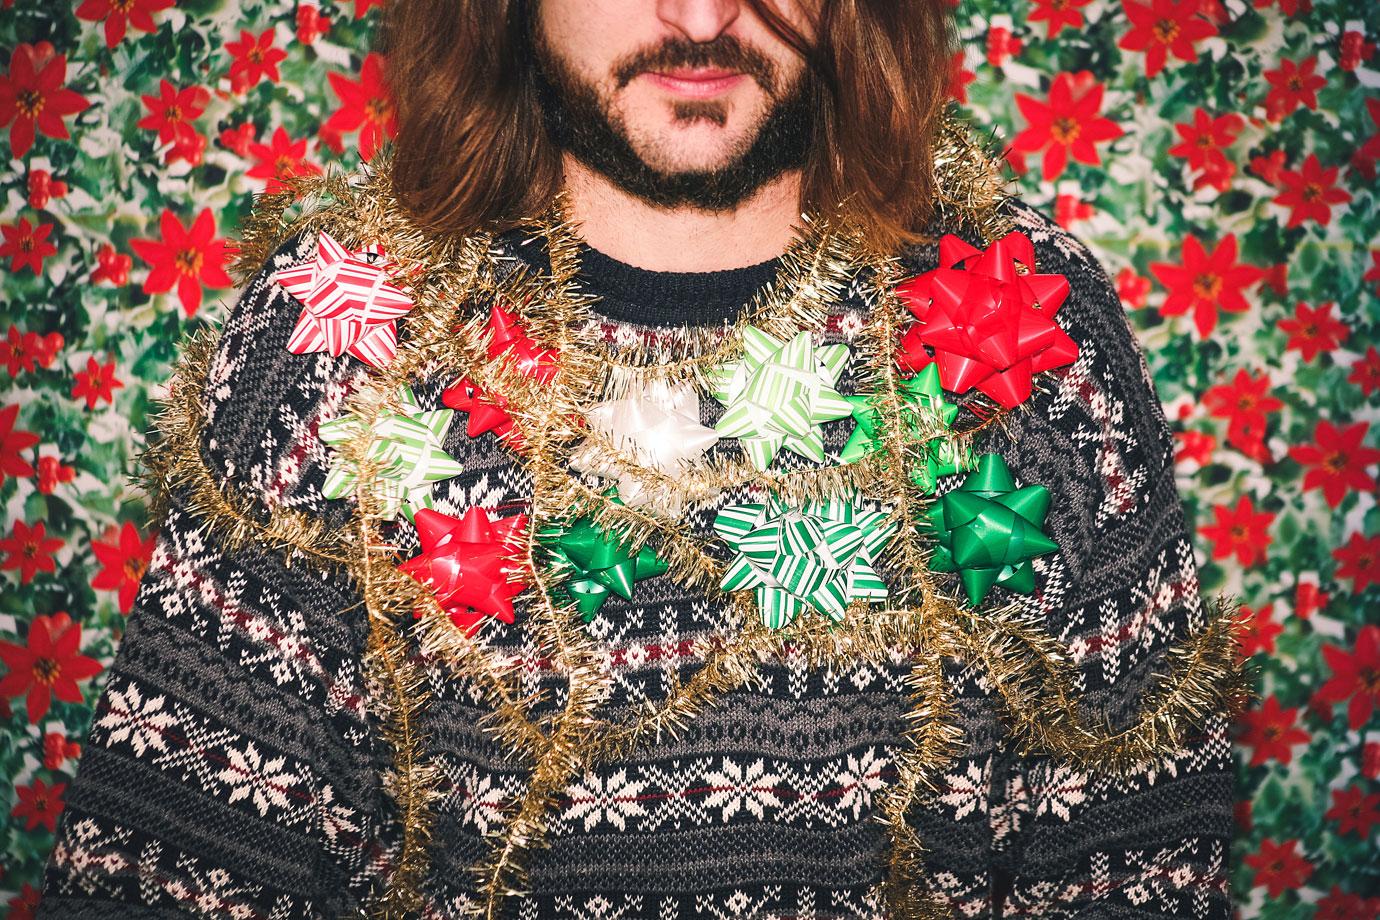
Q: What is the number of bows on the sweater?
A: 11